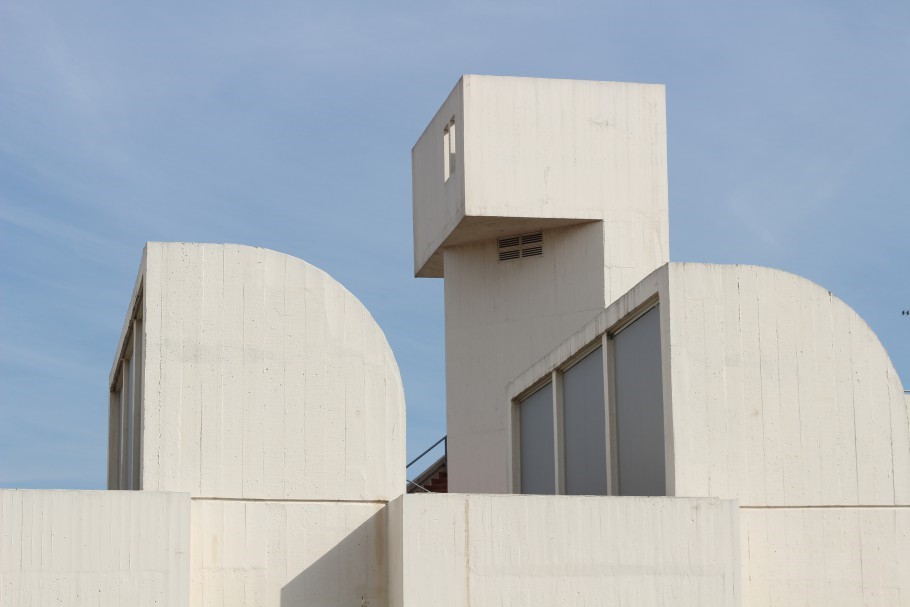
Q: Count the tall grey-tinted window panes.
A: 3